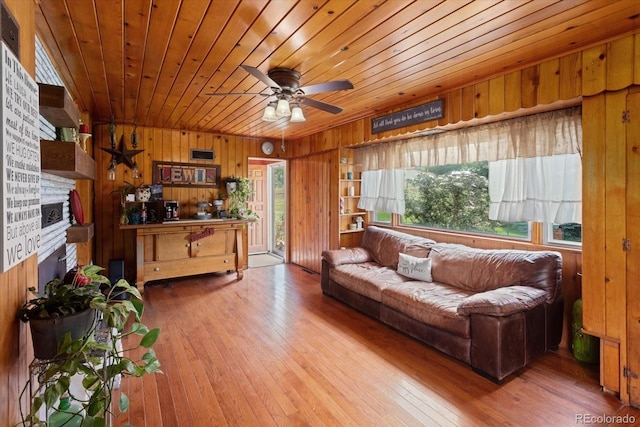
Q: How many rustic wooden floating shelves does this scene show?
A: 3